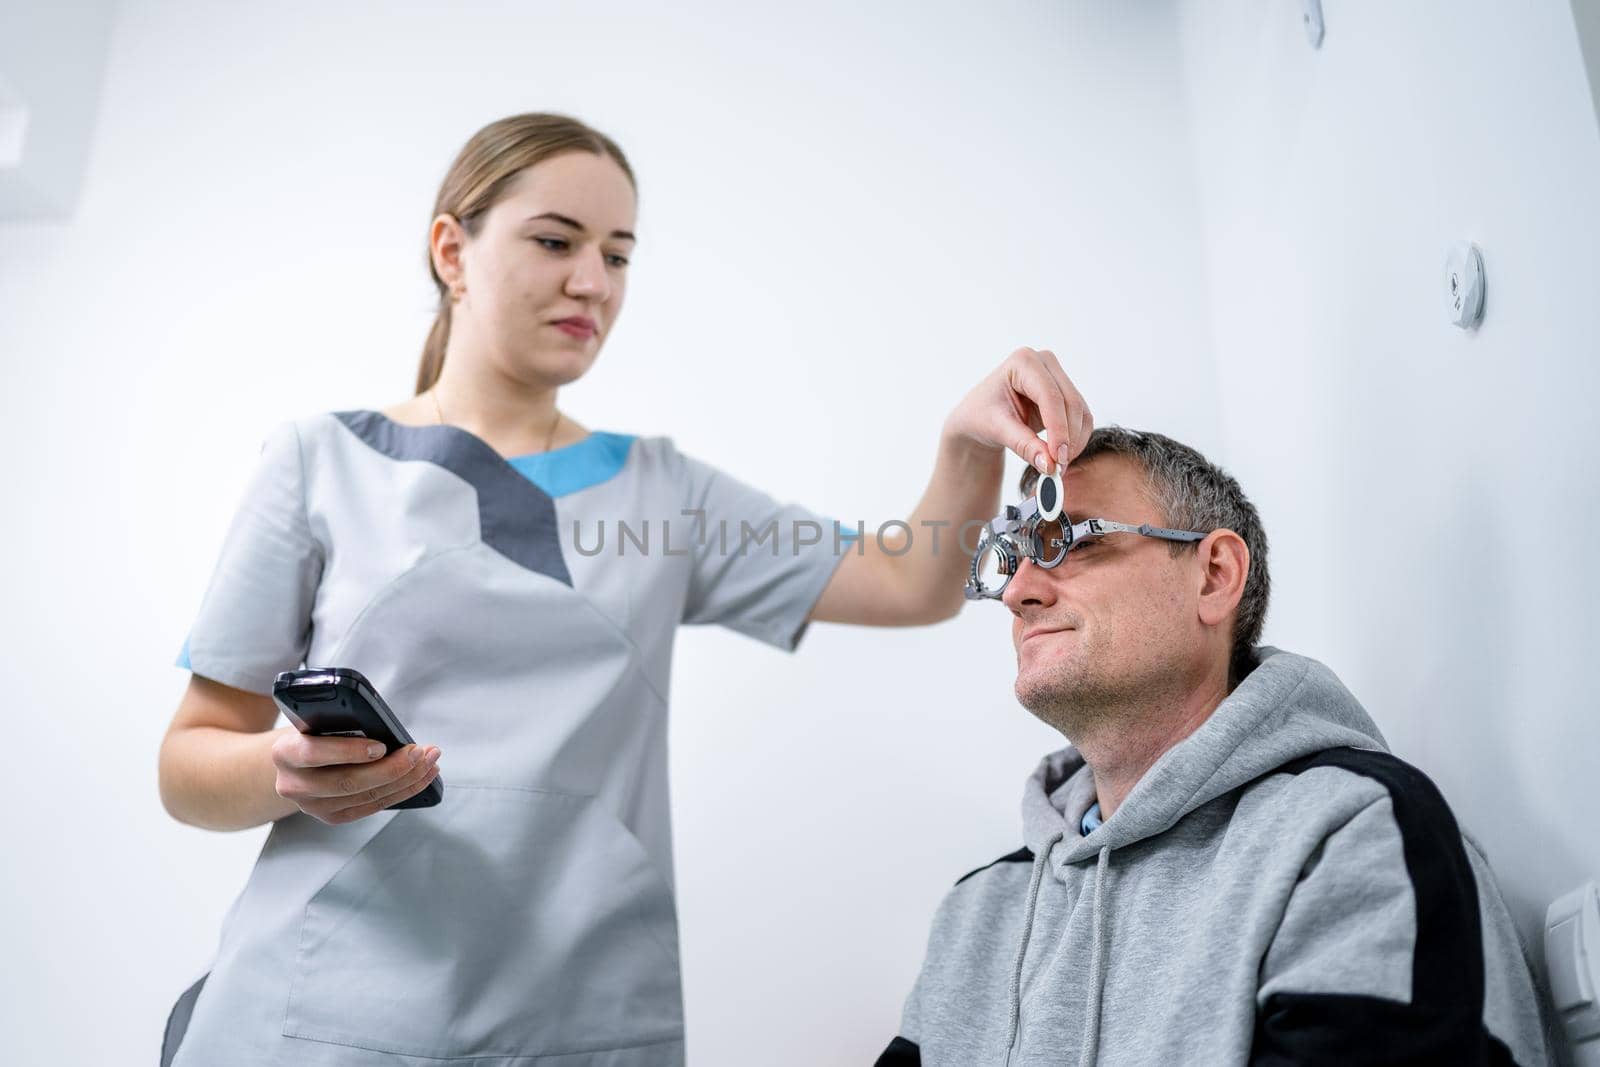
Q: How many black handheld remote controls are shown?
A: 1